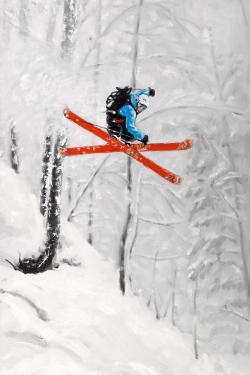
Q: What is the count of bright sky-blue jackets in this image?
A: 1